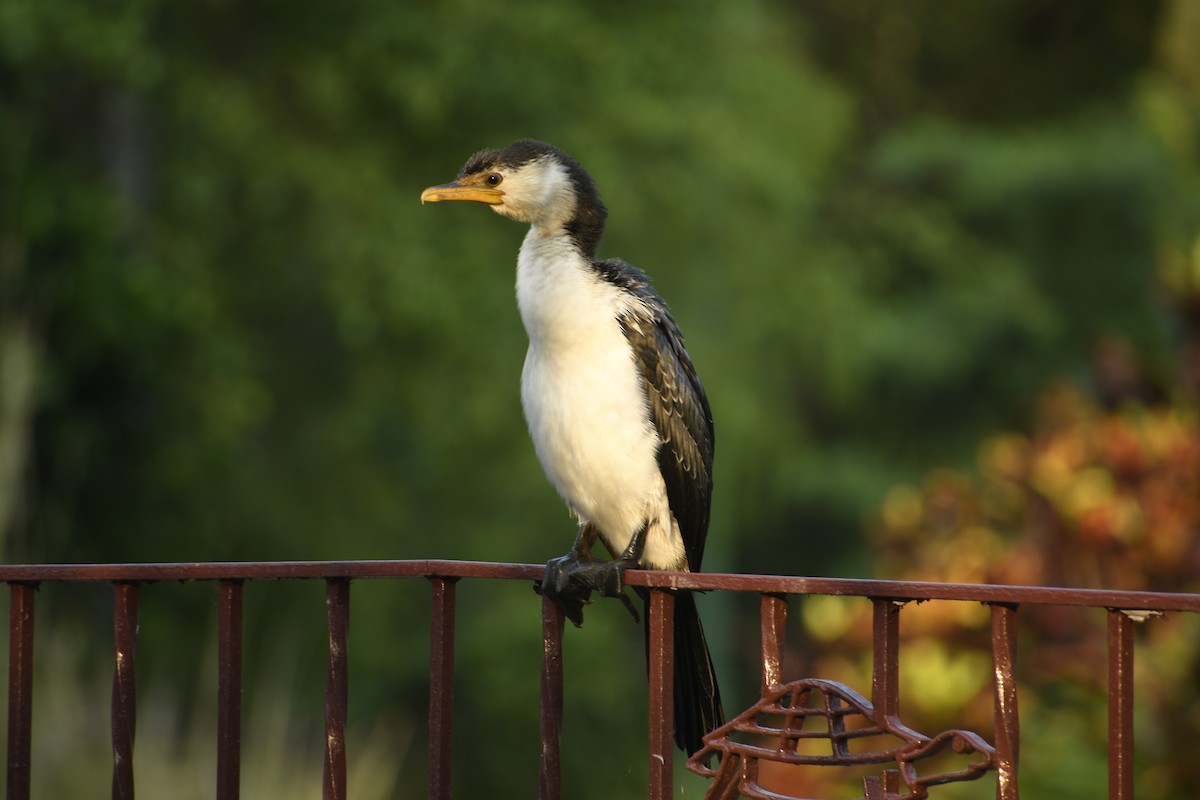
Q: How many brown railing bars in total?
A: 11